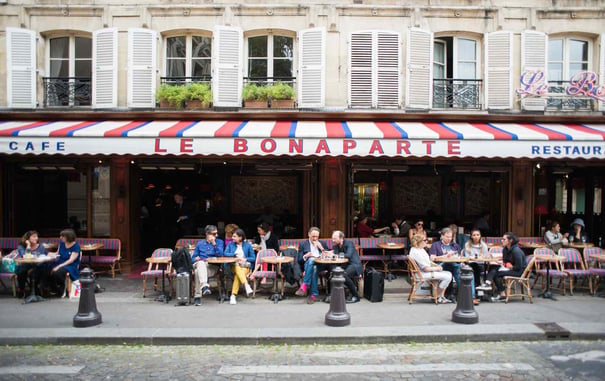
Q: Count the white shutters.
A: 11